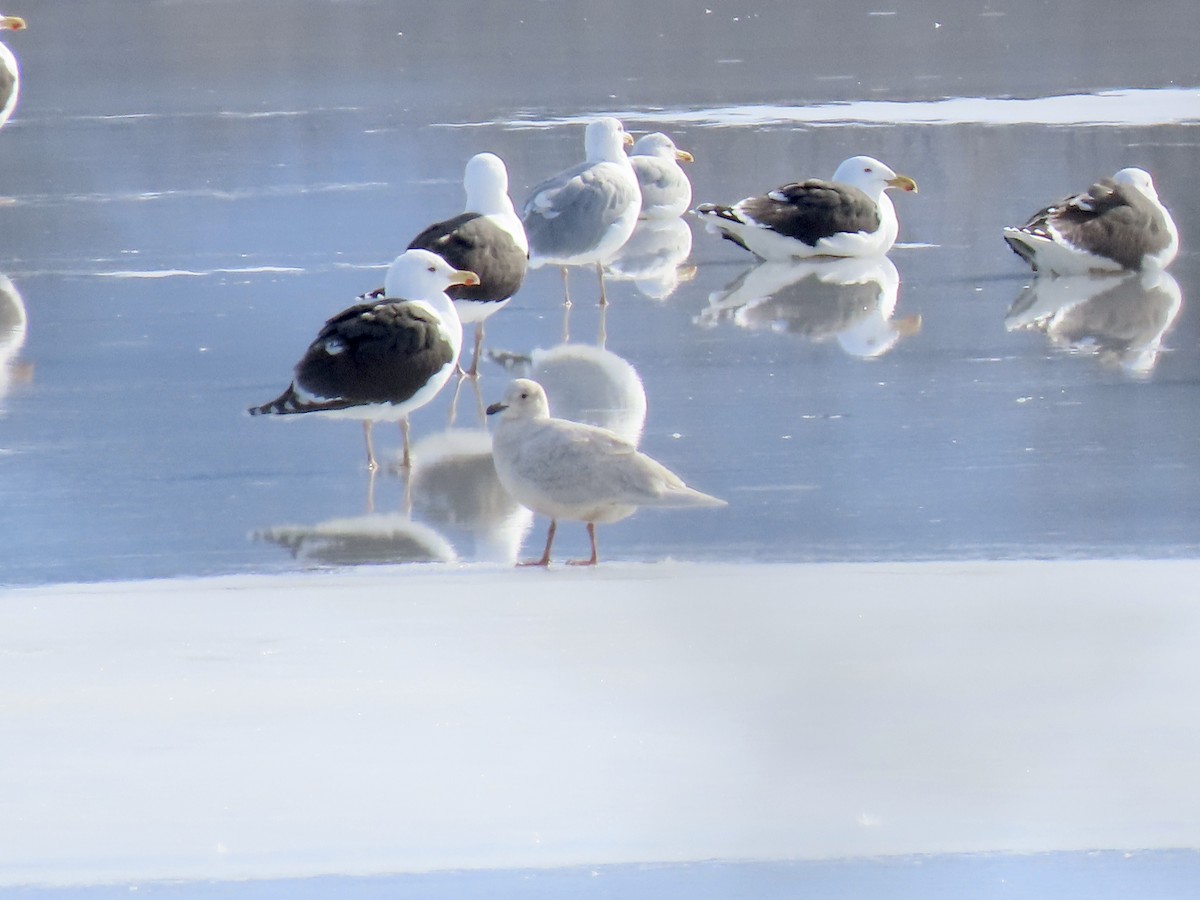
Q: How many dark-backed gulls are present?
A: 5